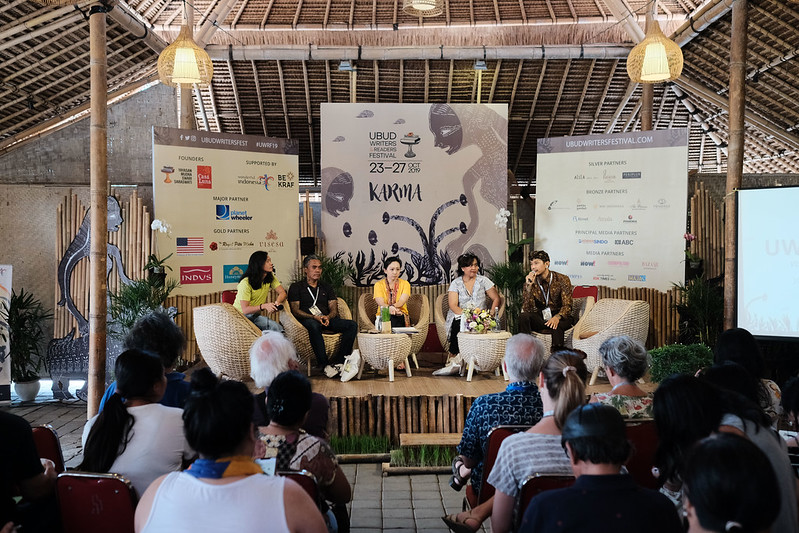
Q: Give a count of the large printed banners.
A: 3